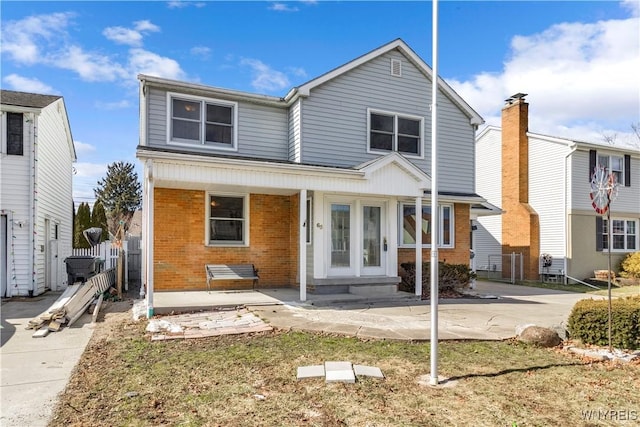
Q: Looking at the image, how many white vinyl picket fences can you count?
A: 1